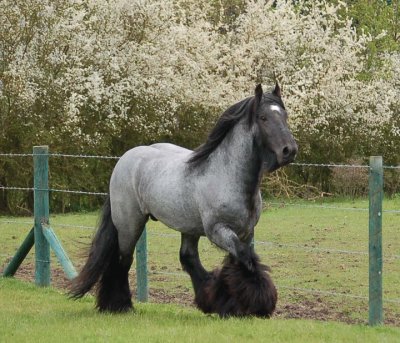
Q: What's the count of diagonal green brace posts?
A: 2